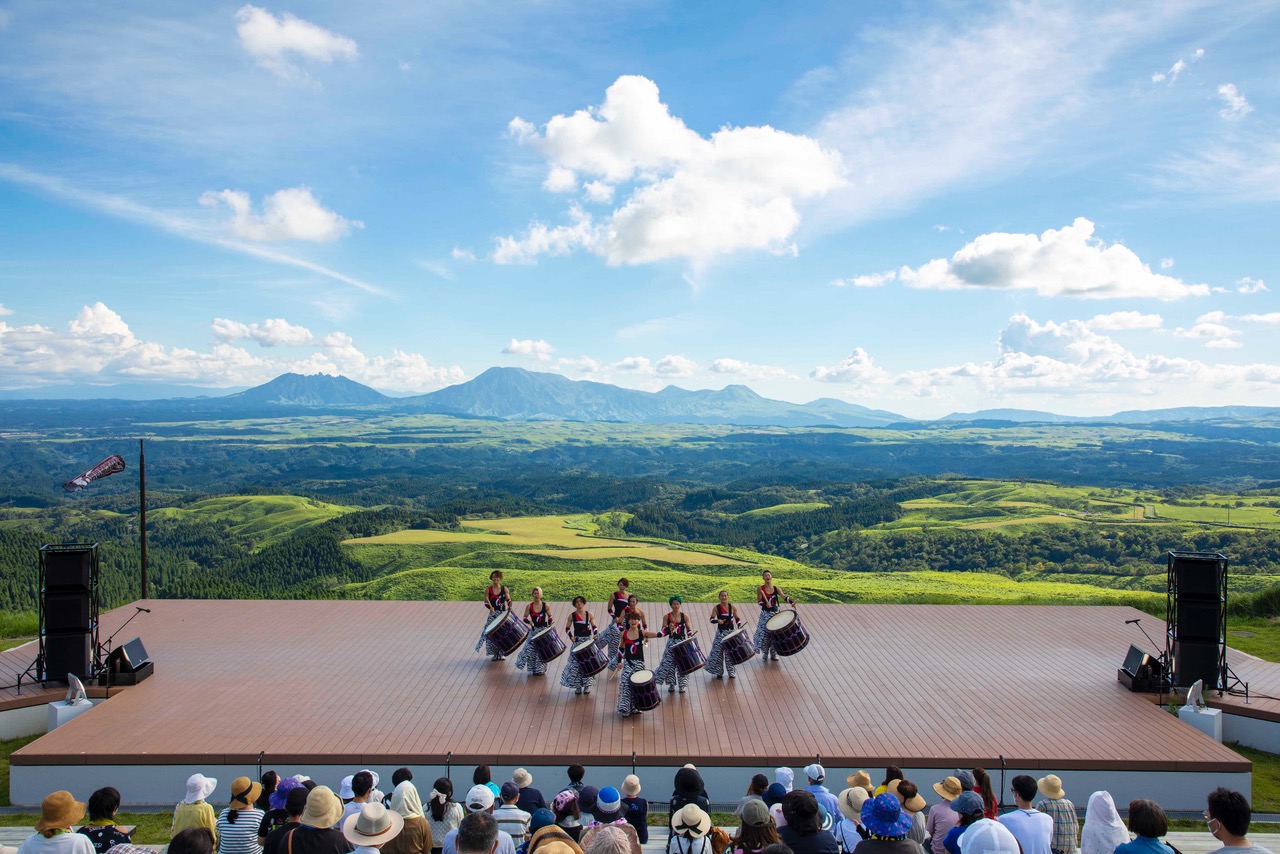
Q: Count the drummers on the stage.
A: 9